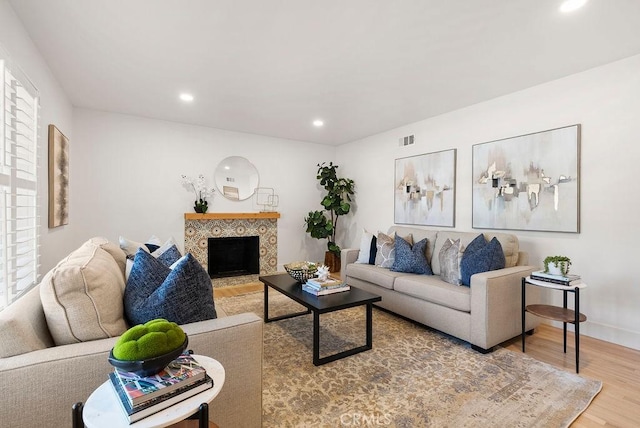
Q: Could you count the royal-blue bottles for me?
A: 0